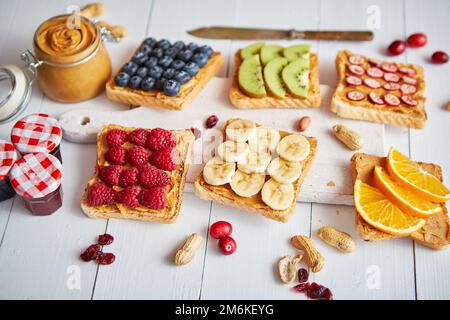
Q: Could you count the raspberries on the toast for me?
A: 12